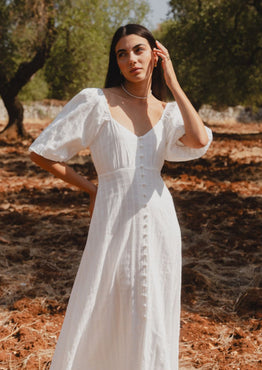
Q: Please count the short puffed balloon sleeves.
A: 2